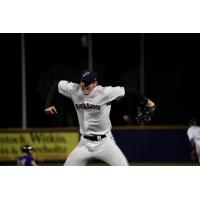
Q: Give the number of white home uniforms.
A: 2